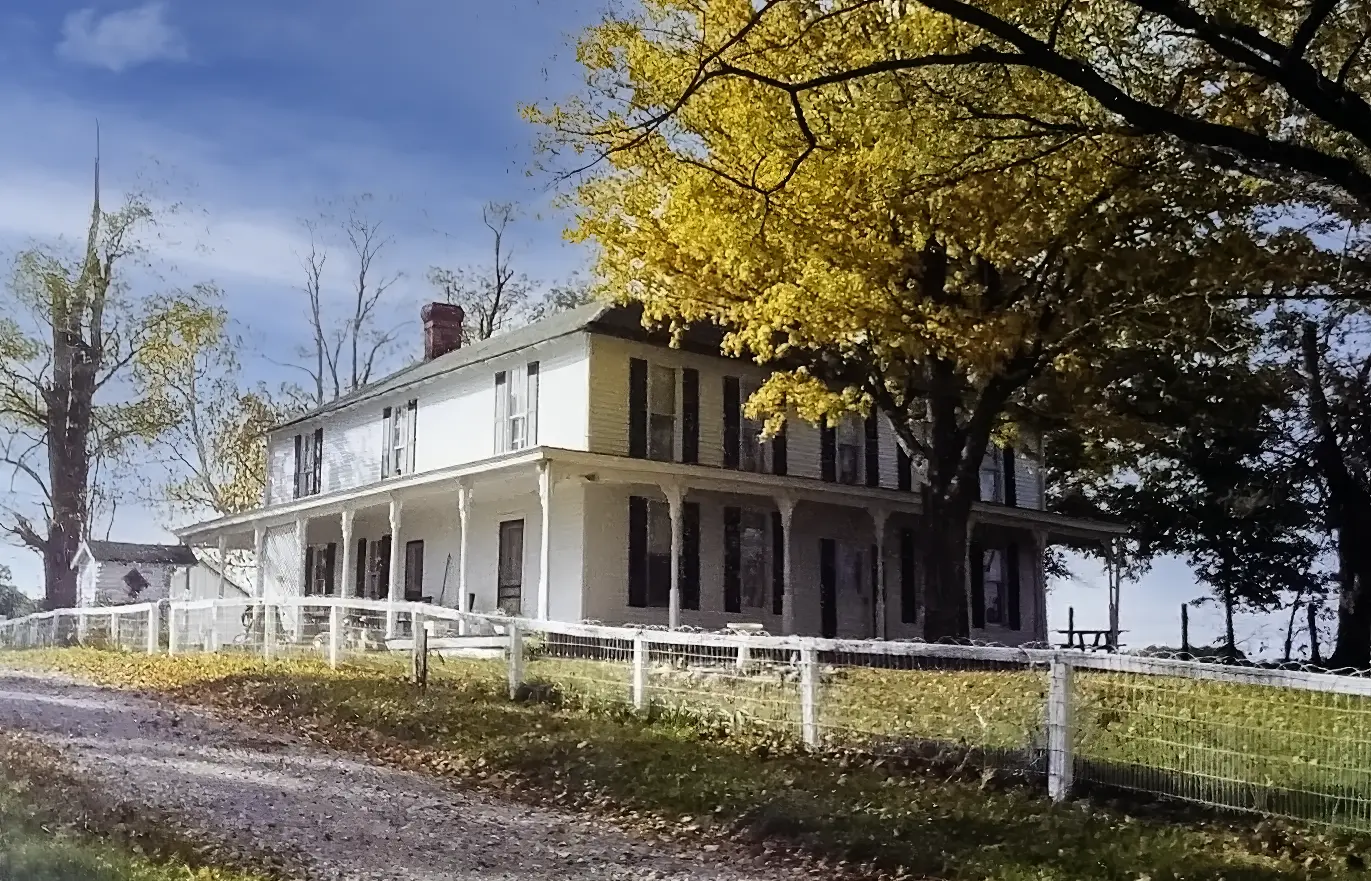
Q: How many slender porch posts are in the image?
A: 13